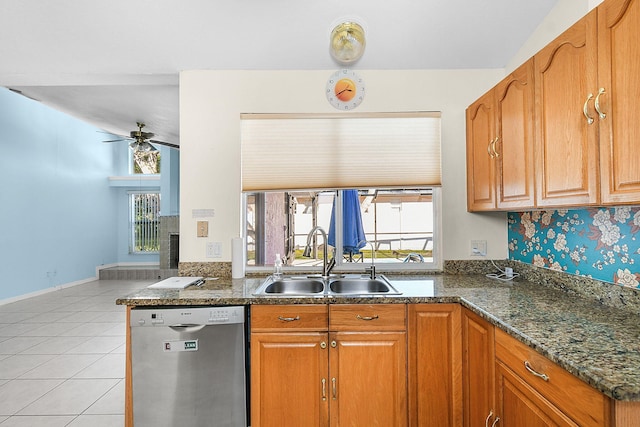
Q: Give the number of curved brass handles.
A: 11